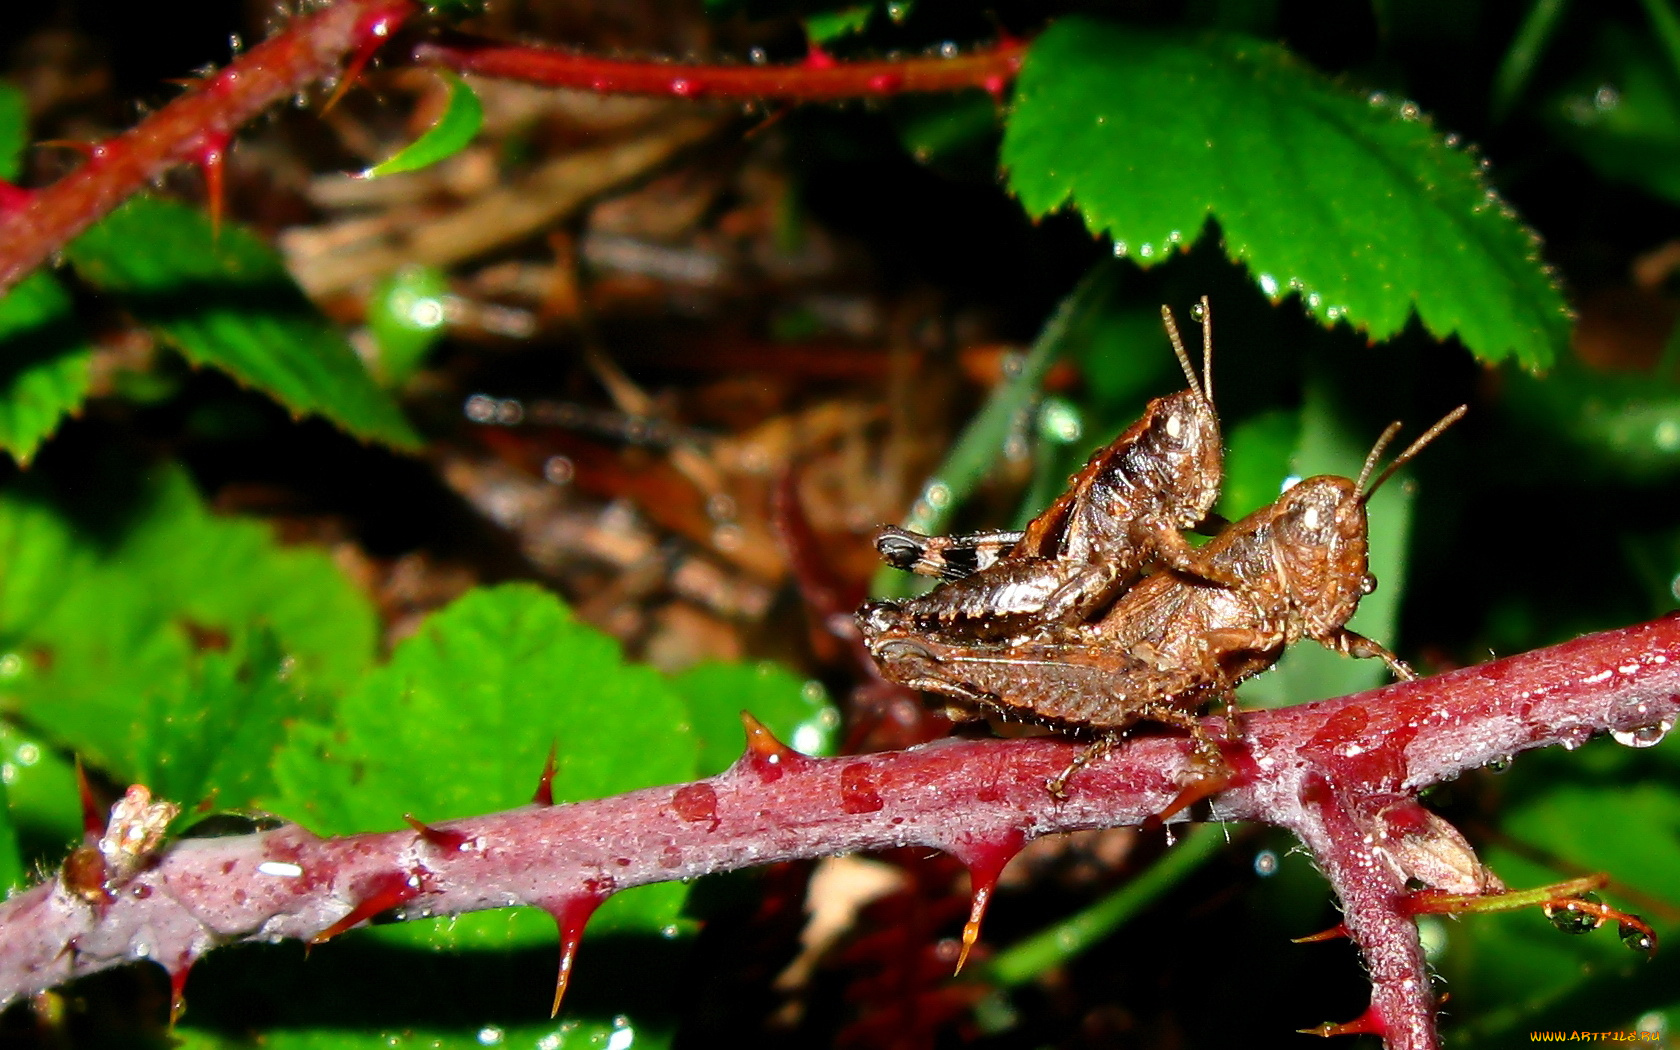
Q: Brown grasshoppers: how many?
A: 2